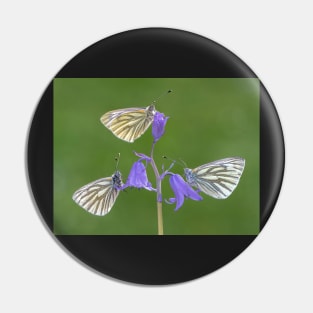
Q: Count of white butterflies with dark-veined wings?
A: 3